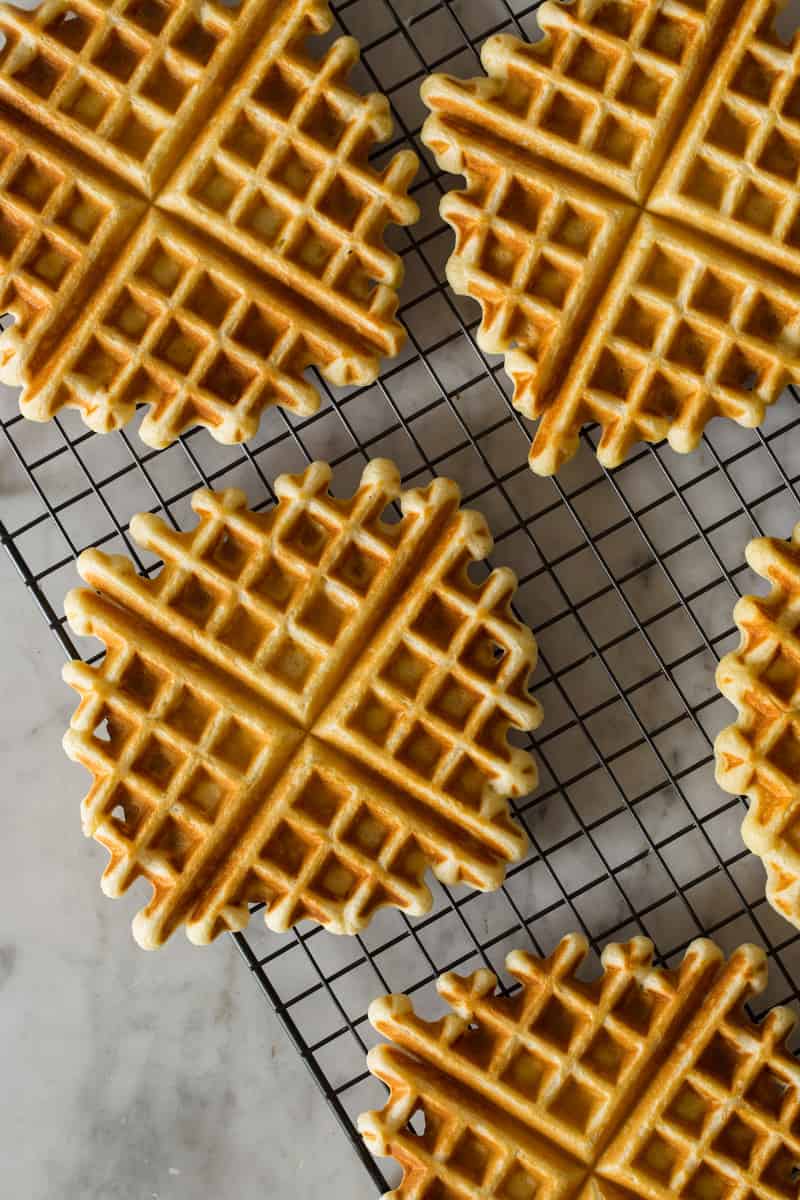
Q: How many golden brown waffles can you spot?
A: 5